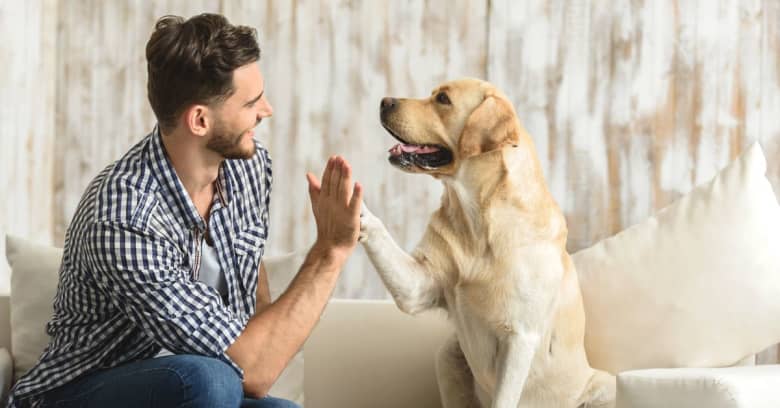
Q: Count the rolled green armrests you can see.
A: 0